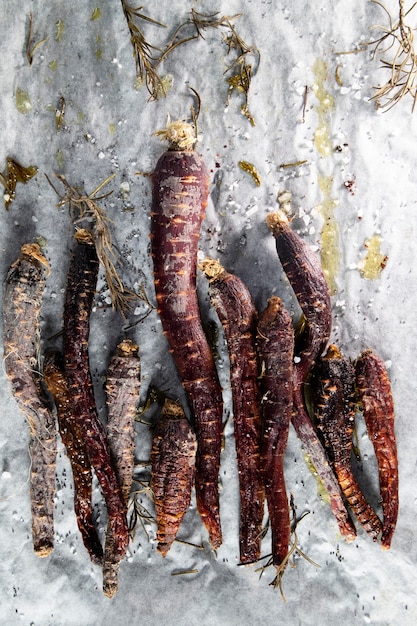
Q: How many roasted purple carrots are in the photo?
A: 11